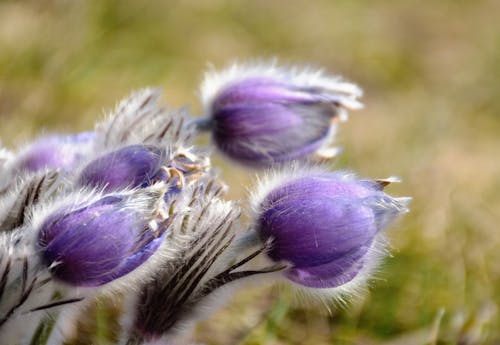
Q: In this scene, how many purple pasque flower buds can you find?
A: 5